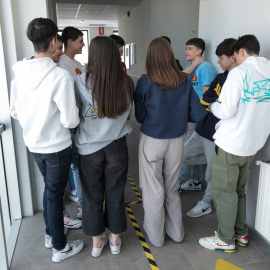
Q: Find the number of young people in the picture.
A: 10